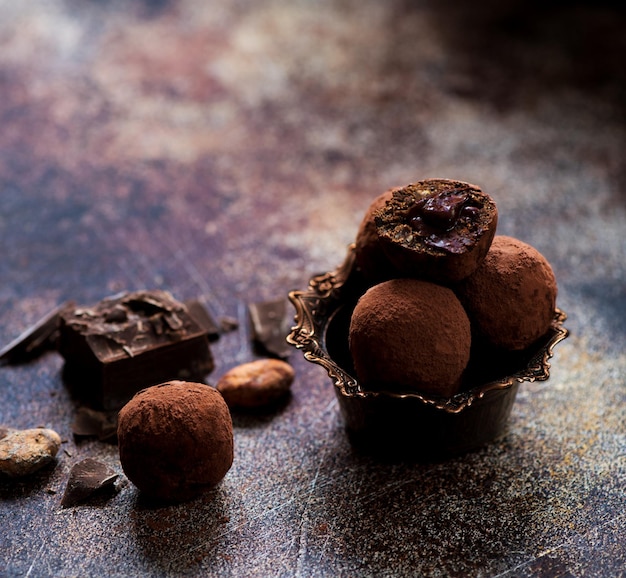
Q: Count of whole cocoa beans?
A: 2